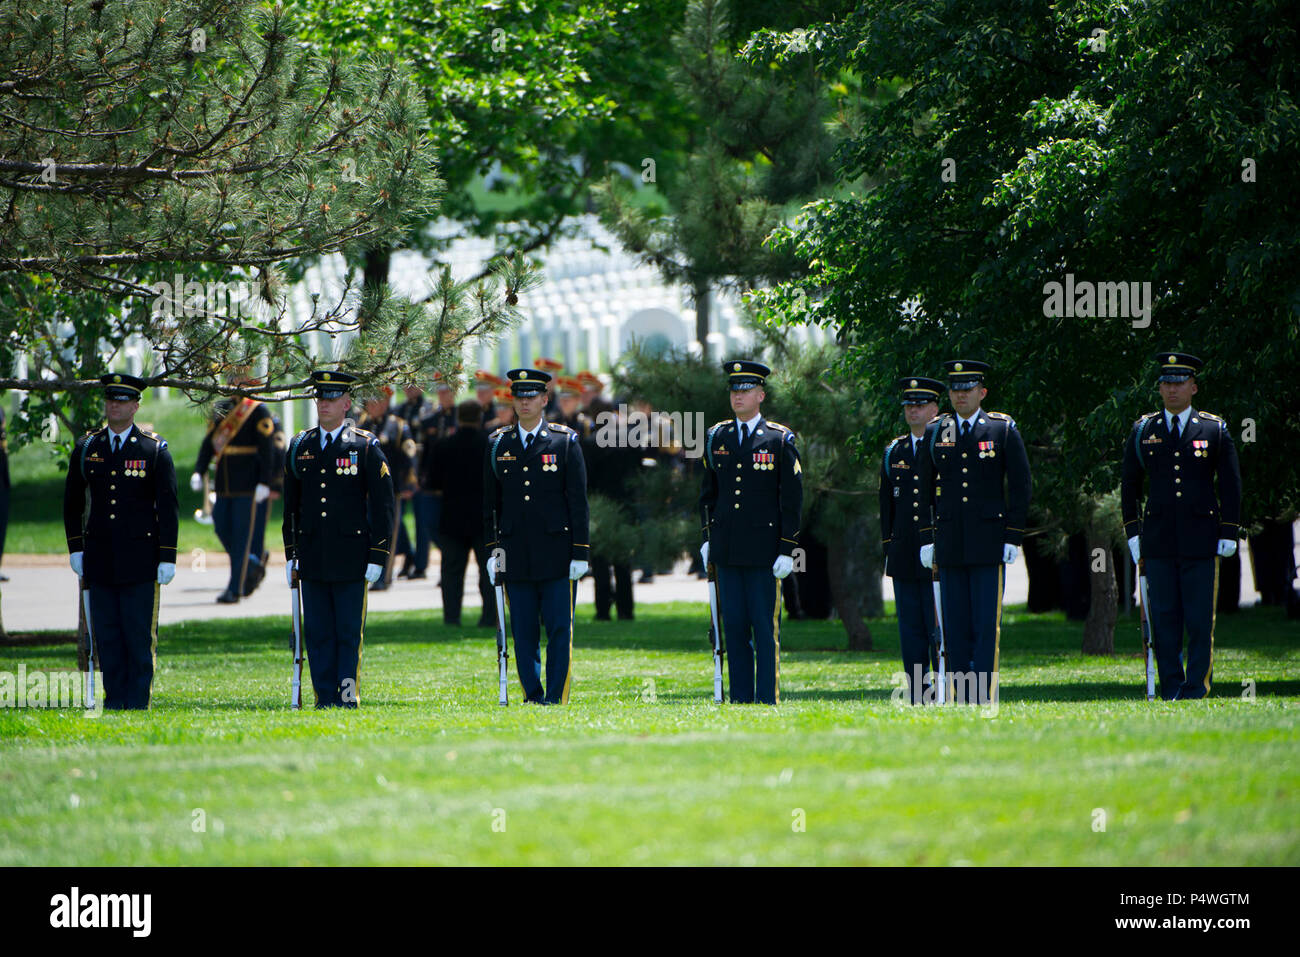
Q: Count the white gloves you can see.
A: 14